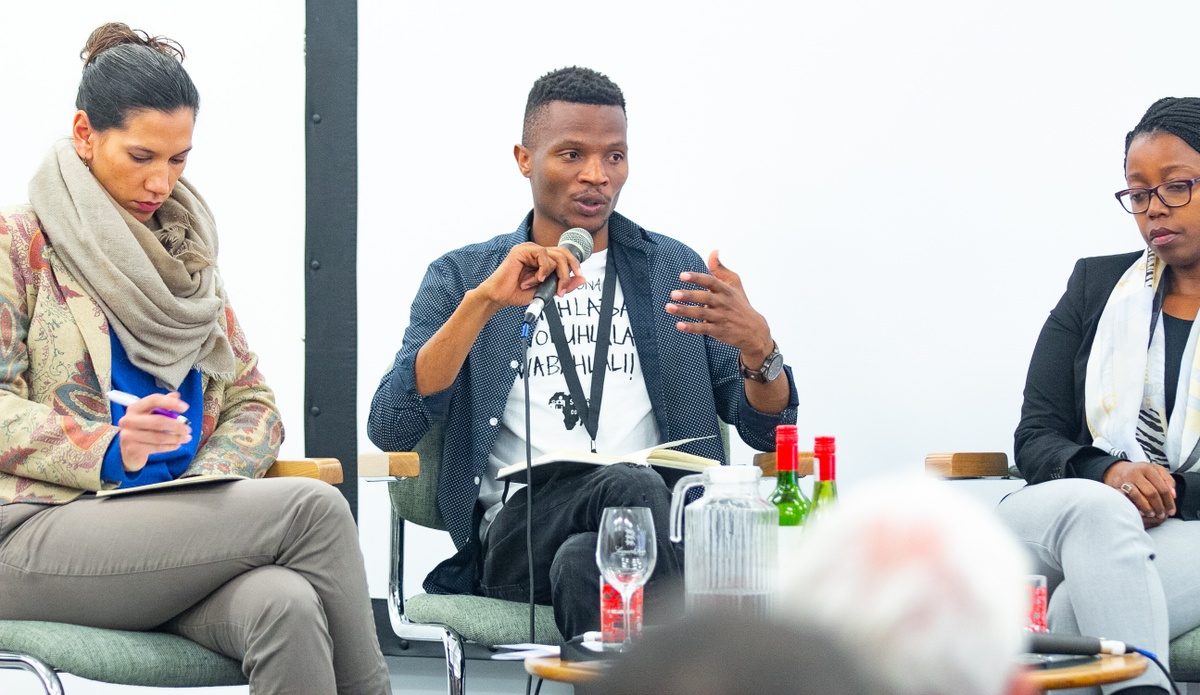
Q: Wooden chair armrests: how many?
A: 4